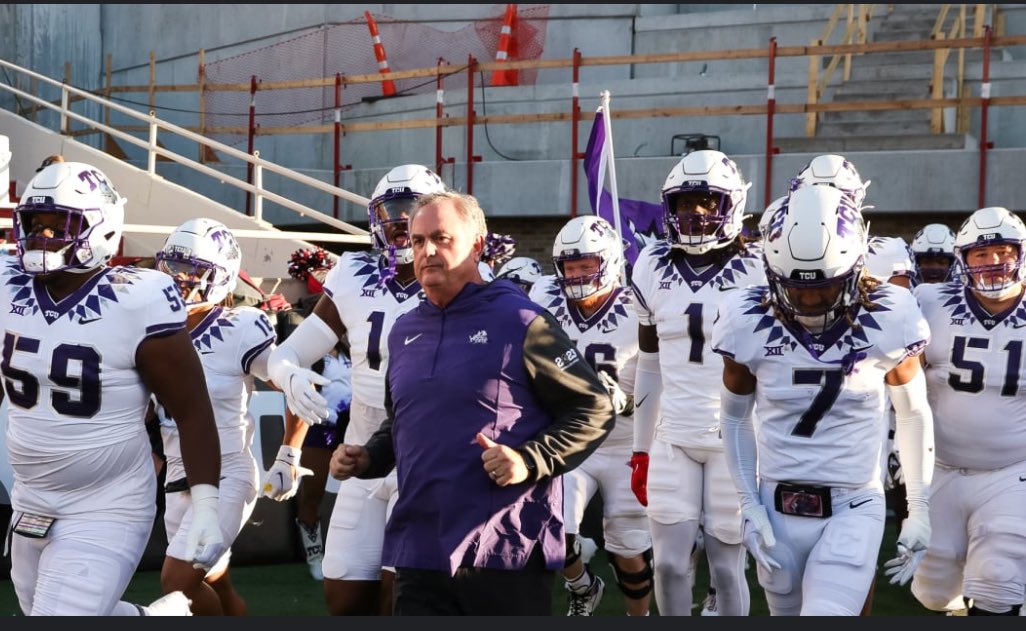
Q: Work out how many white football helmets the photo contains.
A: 11